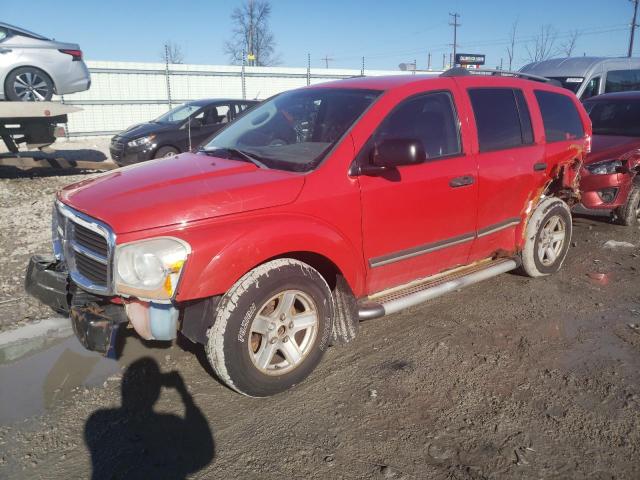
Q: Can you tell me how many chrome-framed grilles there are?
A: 1